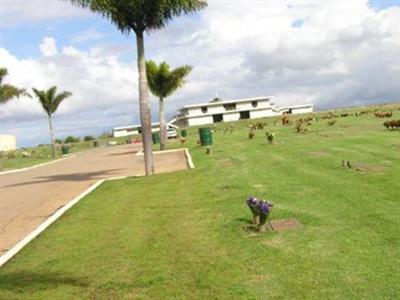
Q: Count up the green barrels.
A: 4